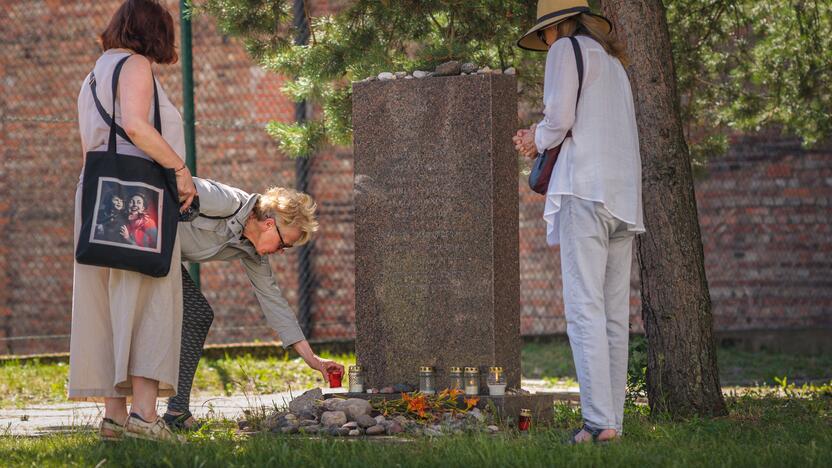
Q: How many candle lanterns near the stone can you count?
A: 7